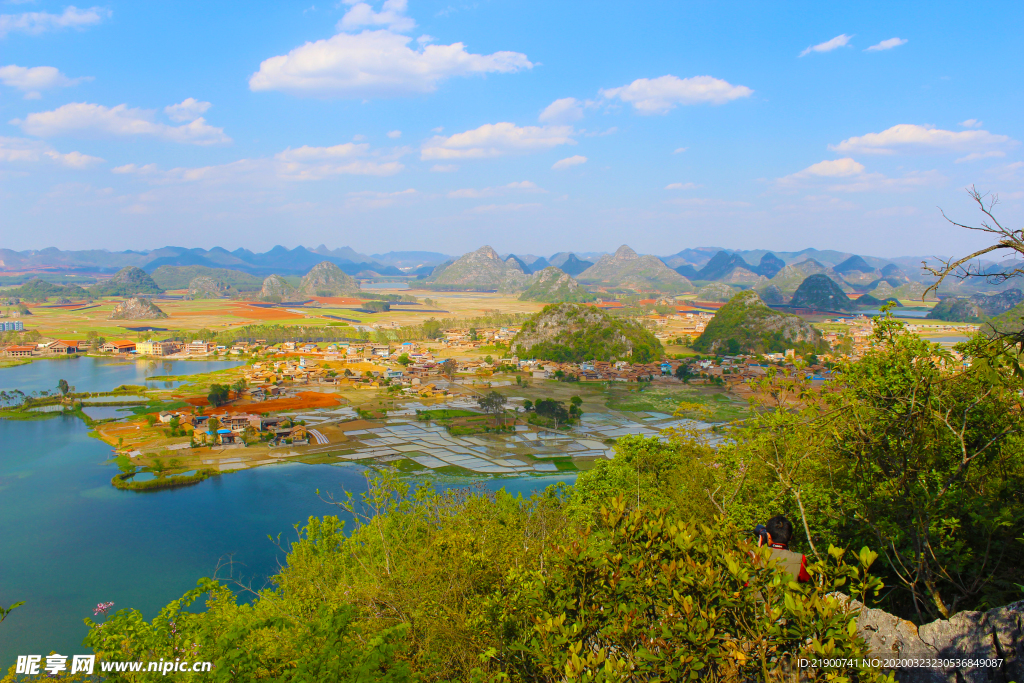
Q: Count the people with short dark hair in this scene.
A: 1